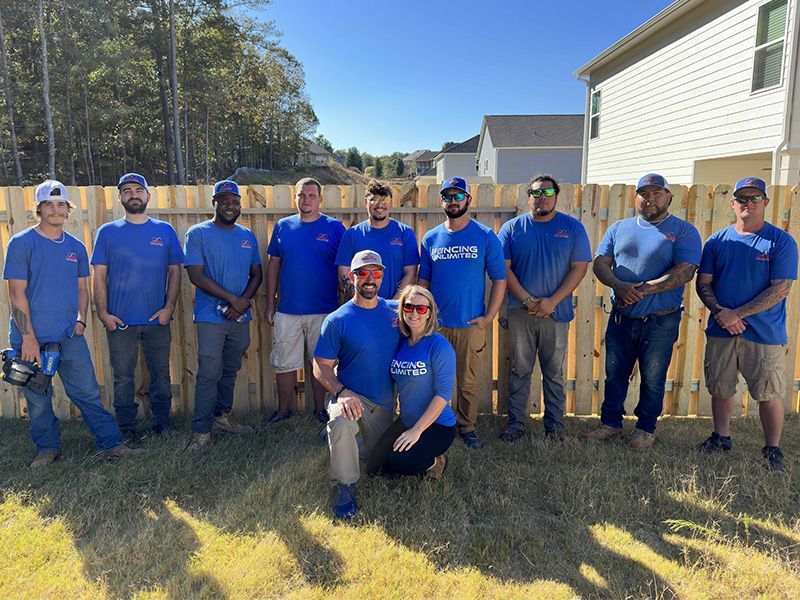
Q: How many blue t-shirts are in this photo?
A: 11